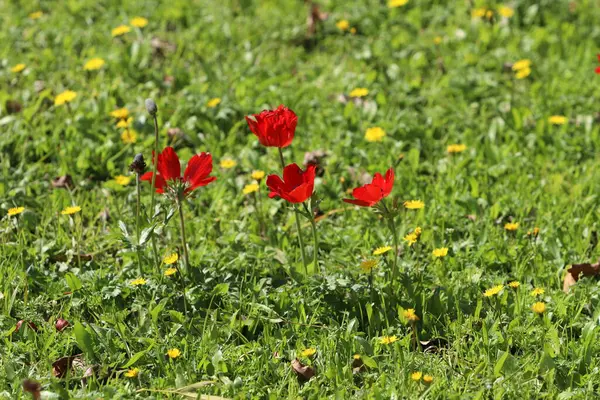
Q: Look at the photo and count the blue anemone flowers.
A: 0